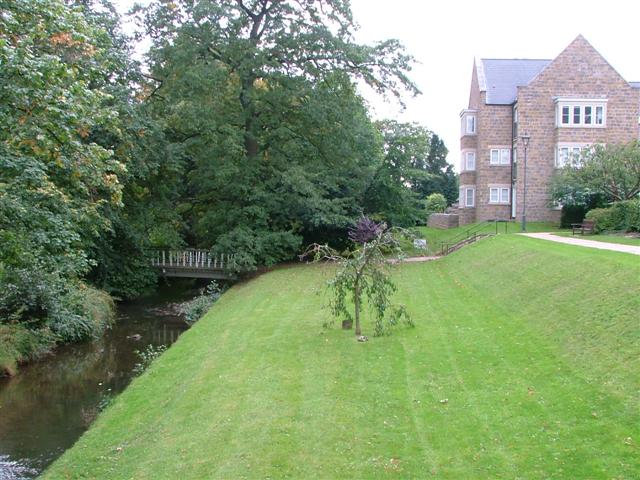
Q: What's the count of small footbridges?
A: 1